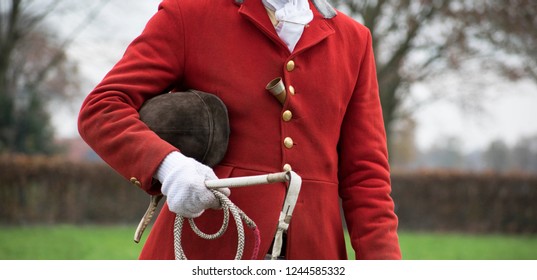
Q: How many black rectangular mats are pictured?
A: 0